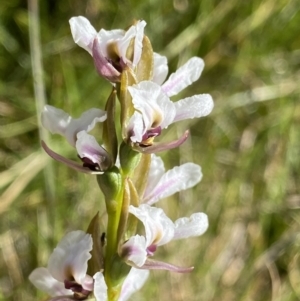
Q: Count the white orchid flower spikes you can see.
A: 1